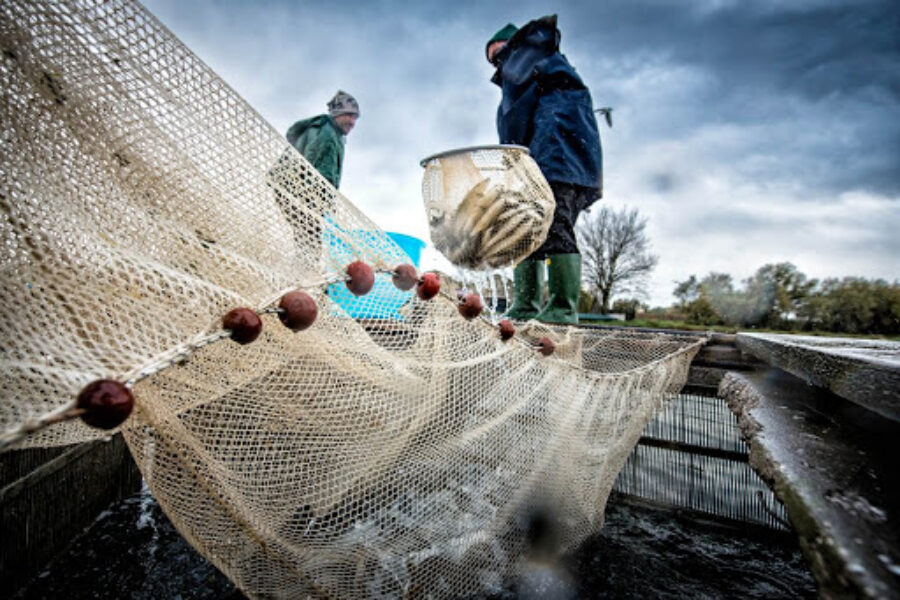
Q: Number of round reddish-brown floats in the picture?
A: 9